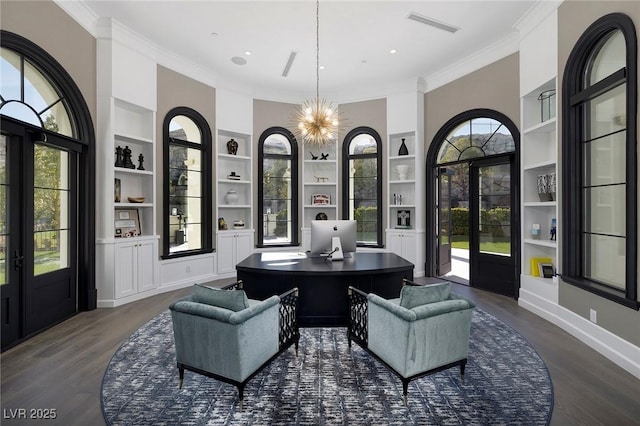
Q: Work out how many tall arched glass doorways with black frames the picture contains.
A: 2